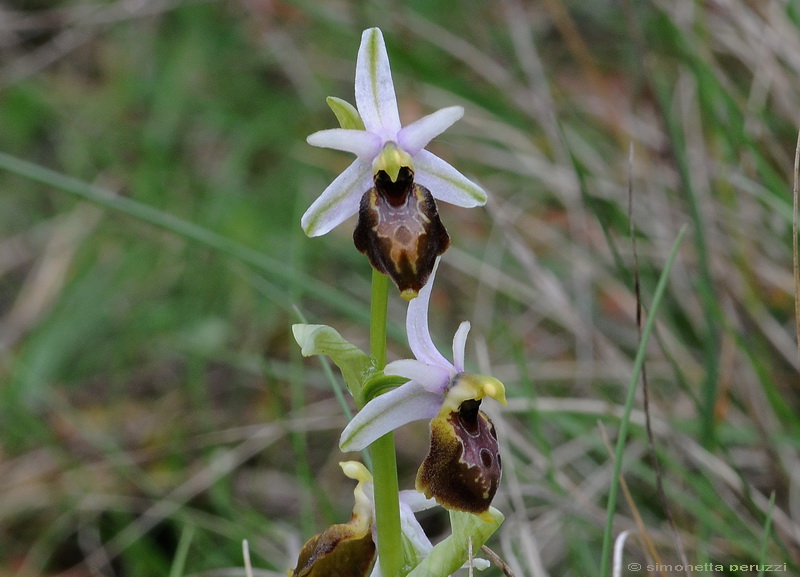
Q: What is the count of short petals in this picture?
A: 4